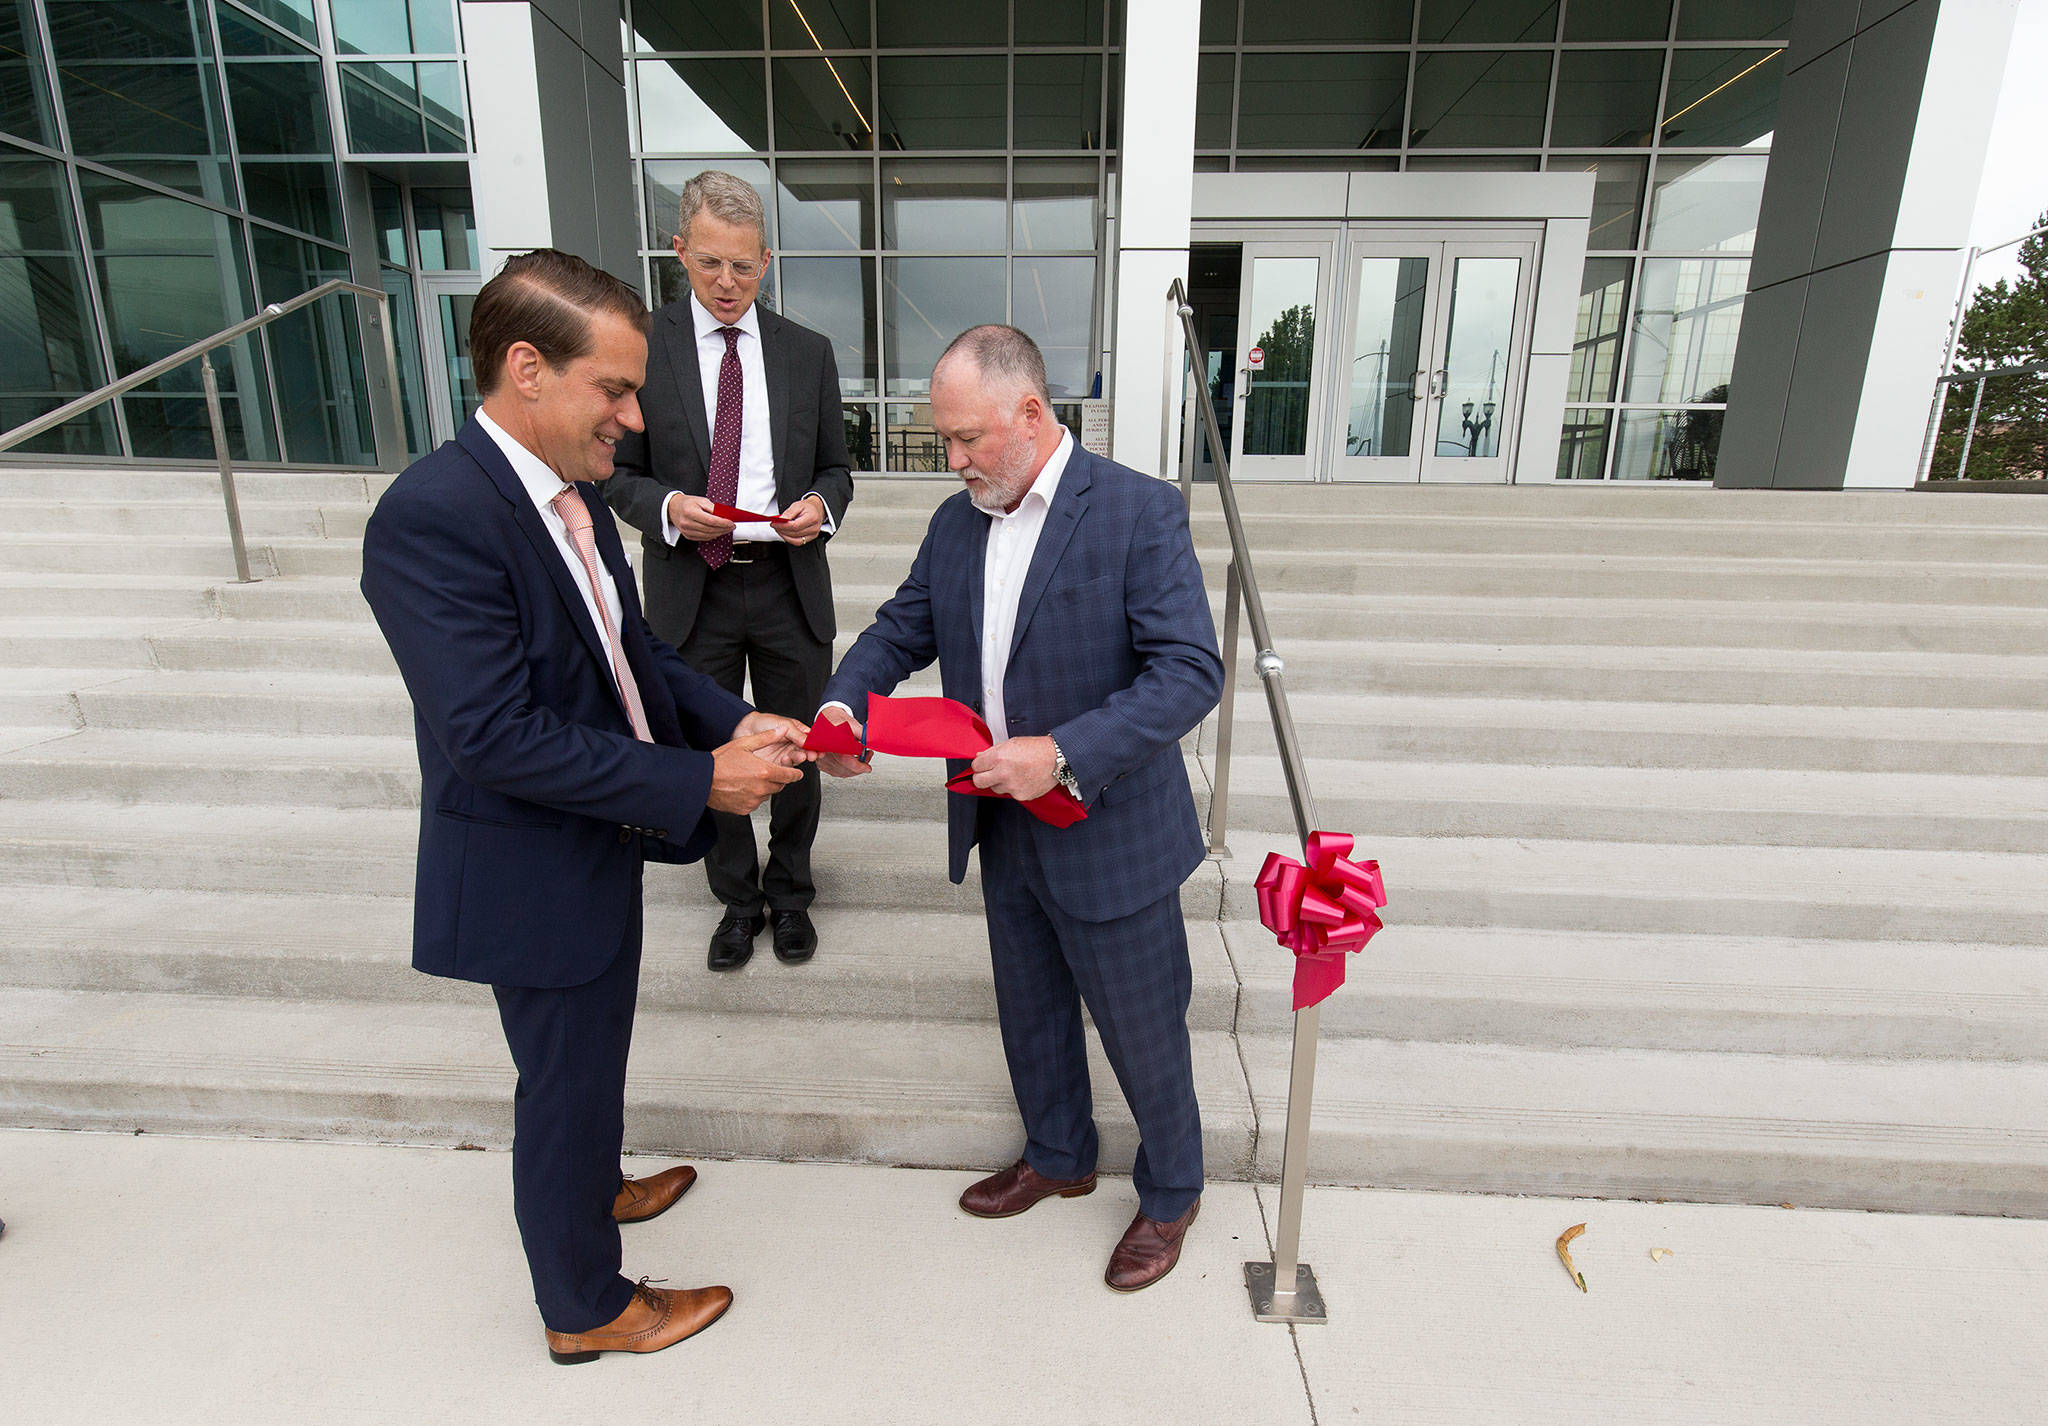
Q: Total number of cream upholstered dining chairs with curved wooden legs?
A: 0